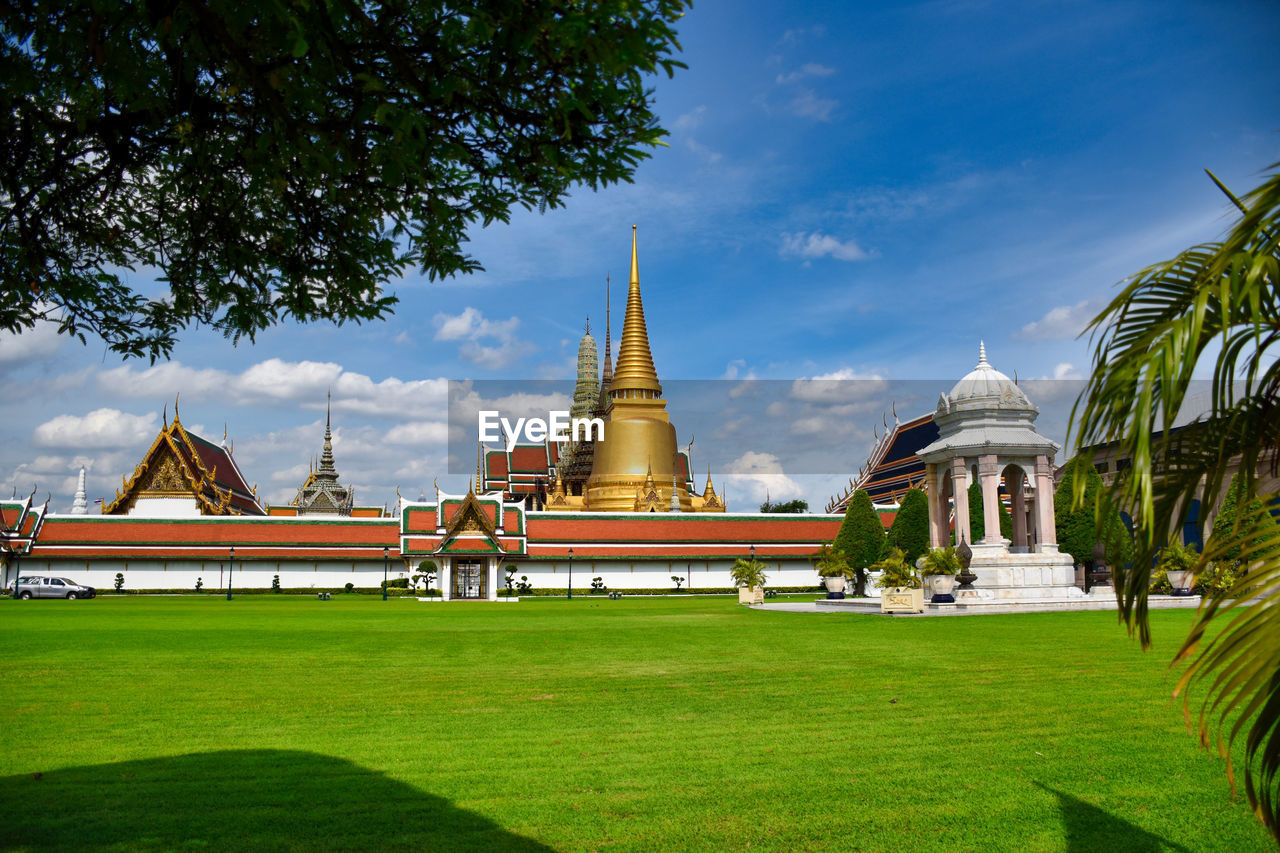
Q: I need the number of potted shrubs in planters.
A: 5